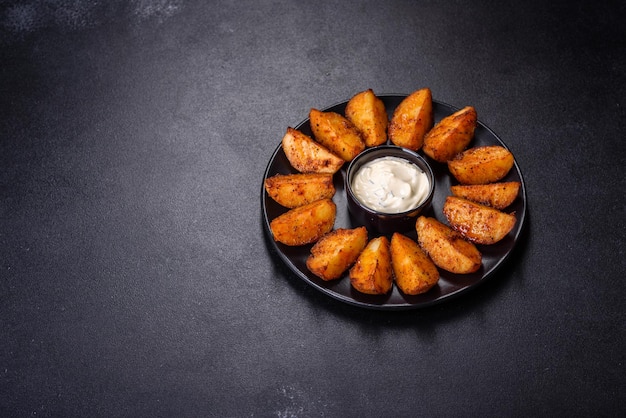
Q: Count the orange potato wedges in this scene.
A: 14